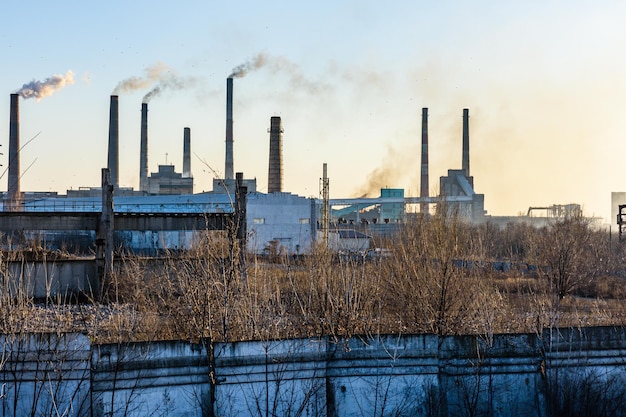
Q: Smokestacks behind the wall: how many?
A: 8